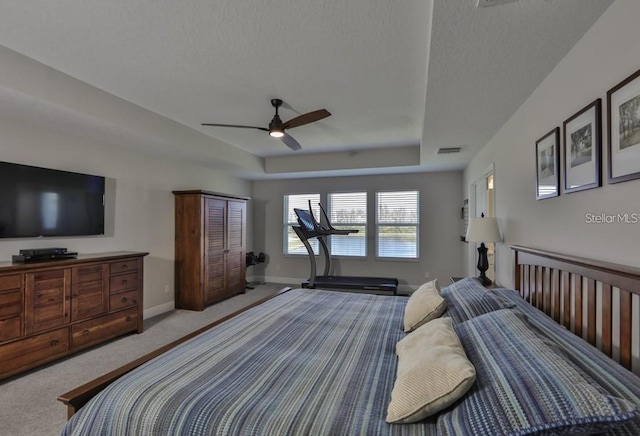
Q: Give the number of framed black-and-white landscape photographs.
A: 3